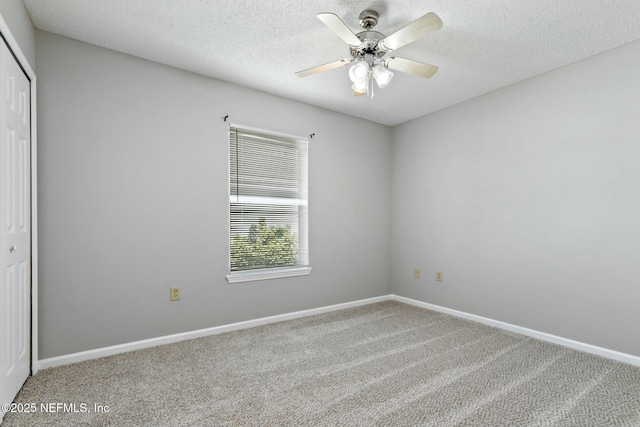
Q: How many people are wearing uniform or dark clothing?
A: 0